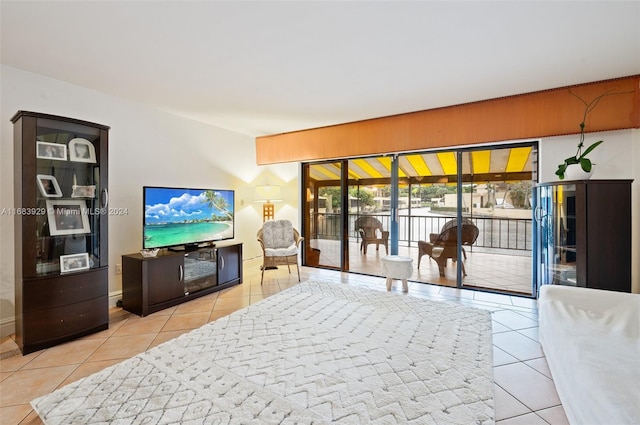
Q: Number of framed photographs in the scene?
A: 6